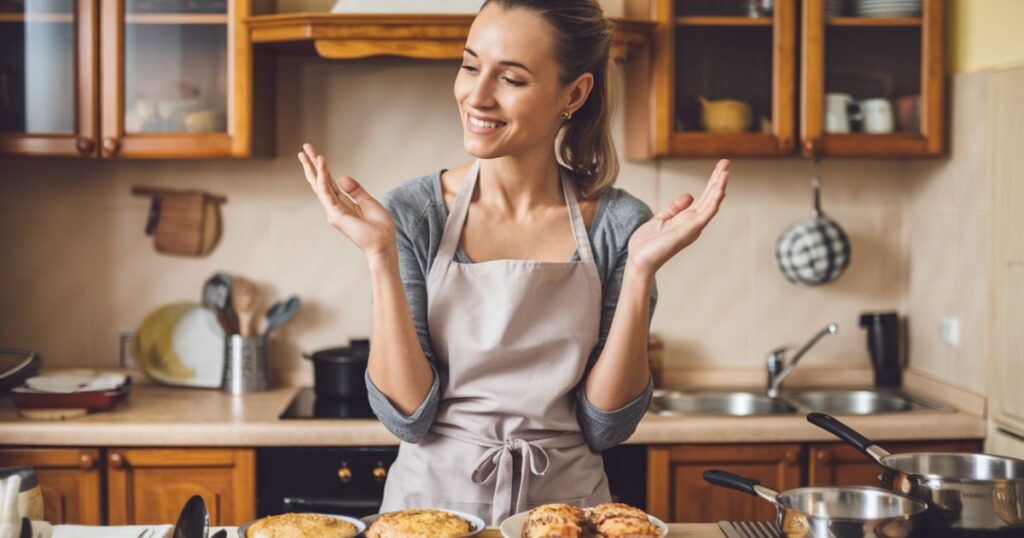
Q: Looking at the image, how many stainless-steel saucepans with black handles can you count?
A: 2